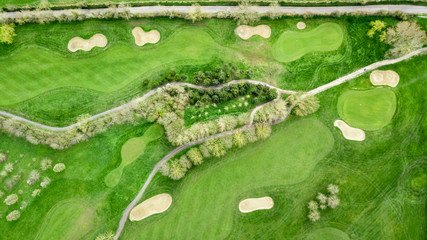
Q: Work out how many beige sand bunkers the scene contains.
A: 8